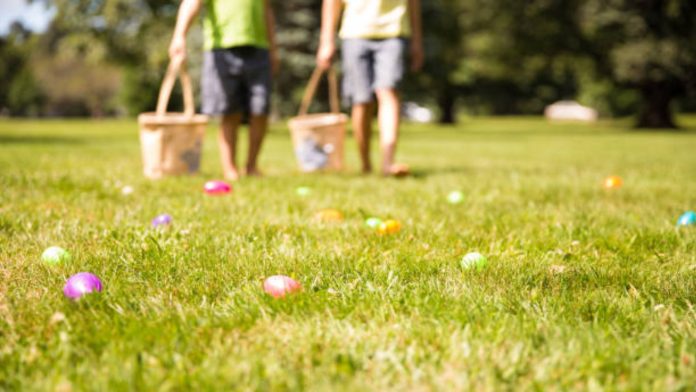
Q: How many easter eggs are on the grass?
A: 13